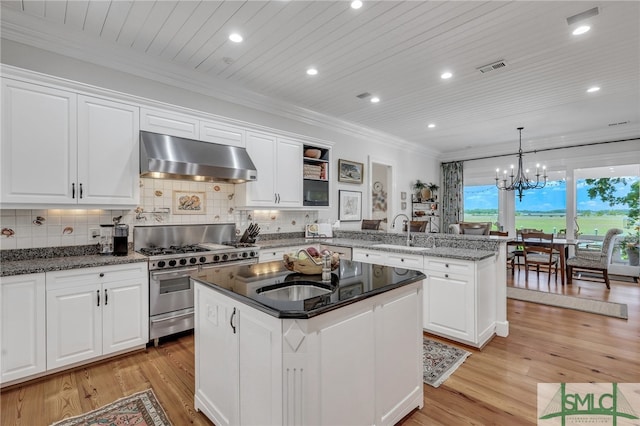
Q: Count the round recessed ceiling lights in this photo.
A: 8